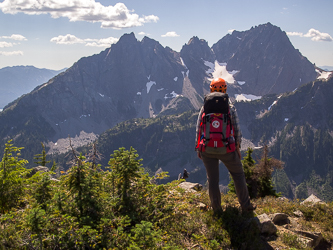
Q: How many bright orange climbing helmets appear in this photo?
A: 1